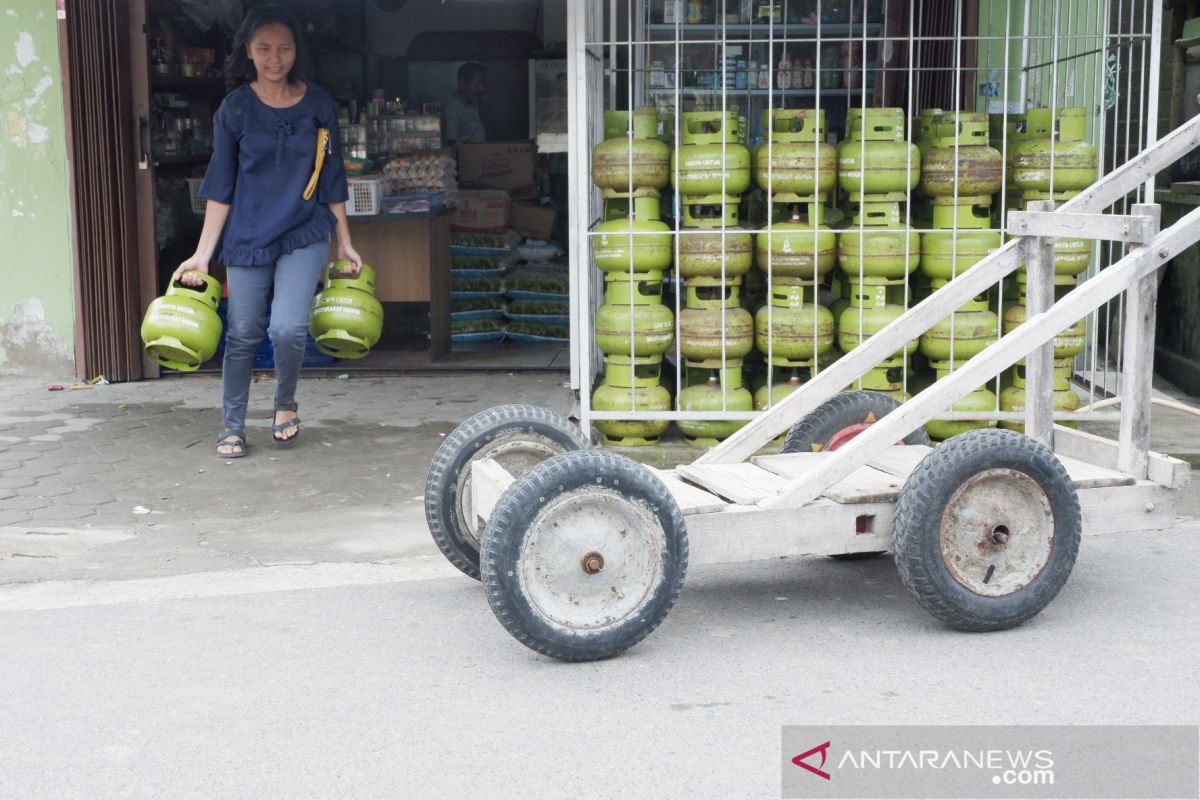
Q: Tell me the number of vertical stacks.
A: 6